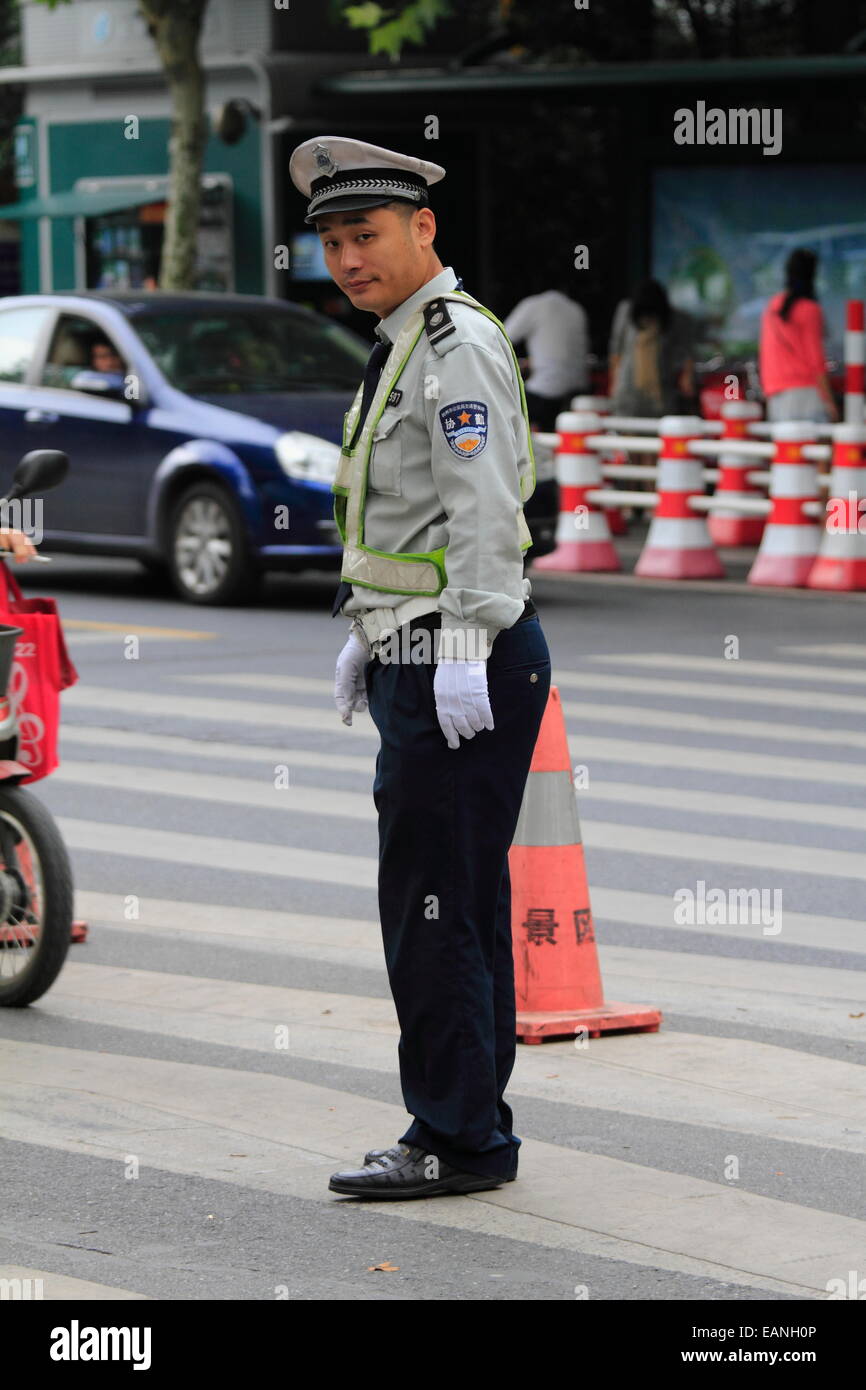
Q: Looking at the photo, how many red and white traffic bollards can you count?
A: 6